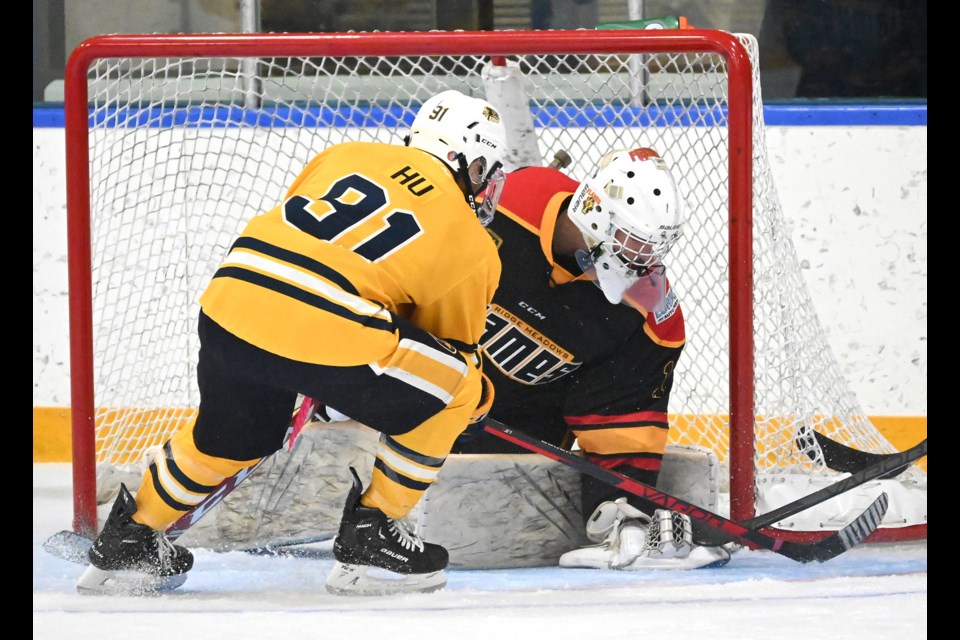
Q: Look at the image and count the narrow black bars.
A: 2